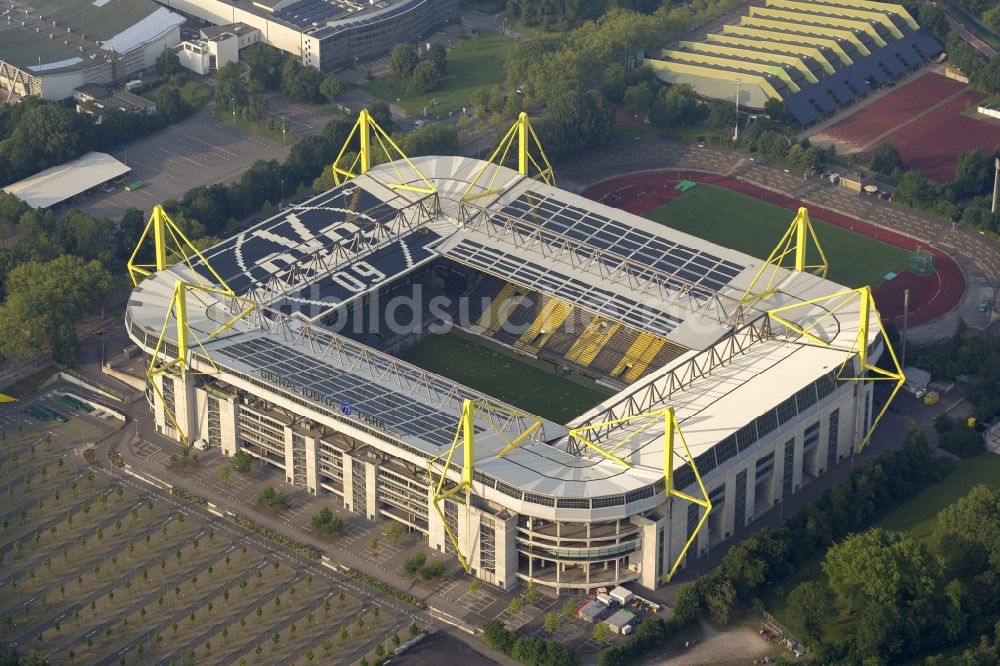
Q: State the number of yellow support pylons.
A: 8